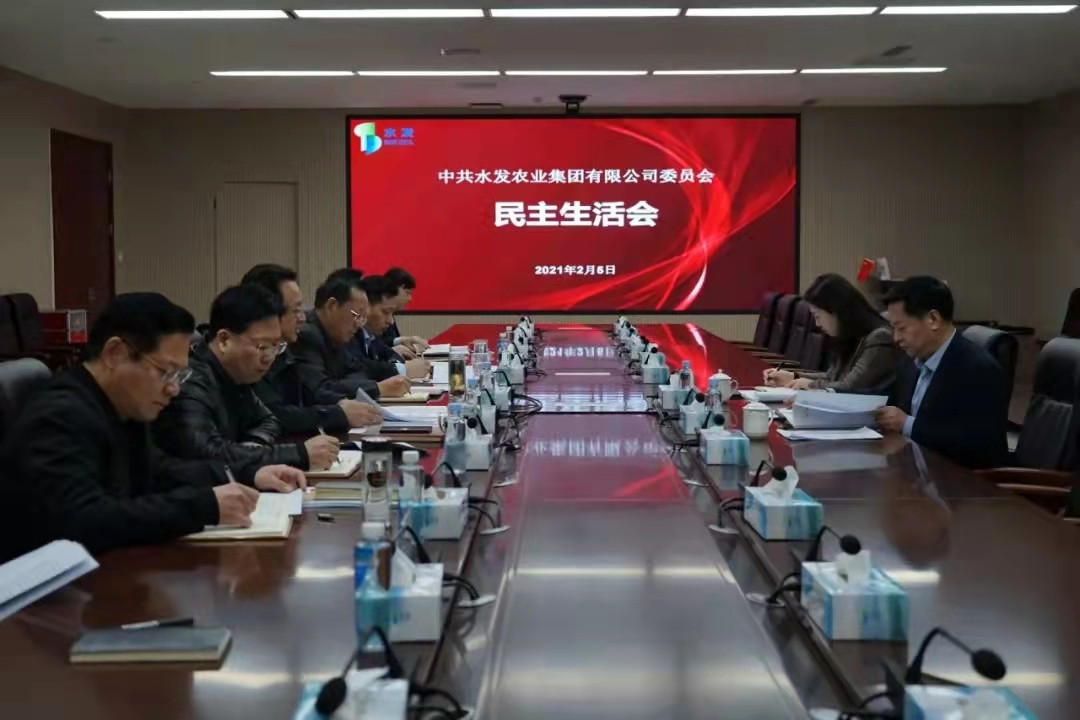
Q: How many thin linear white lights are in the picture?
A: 10